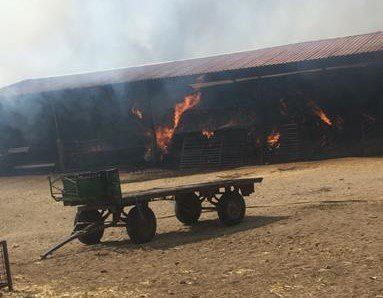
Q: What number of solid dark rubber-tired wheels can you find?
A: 4